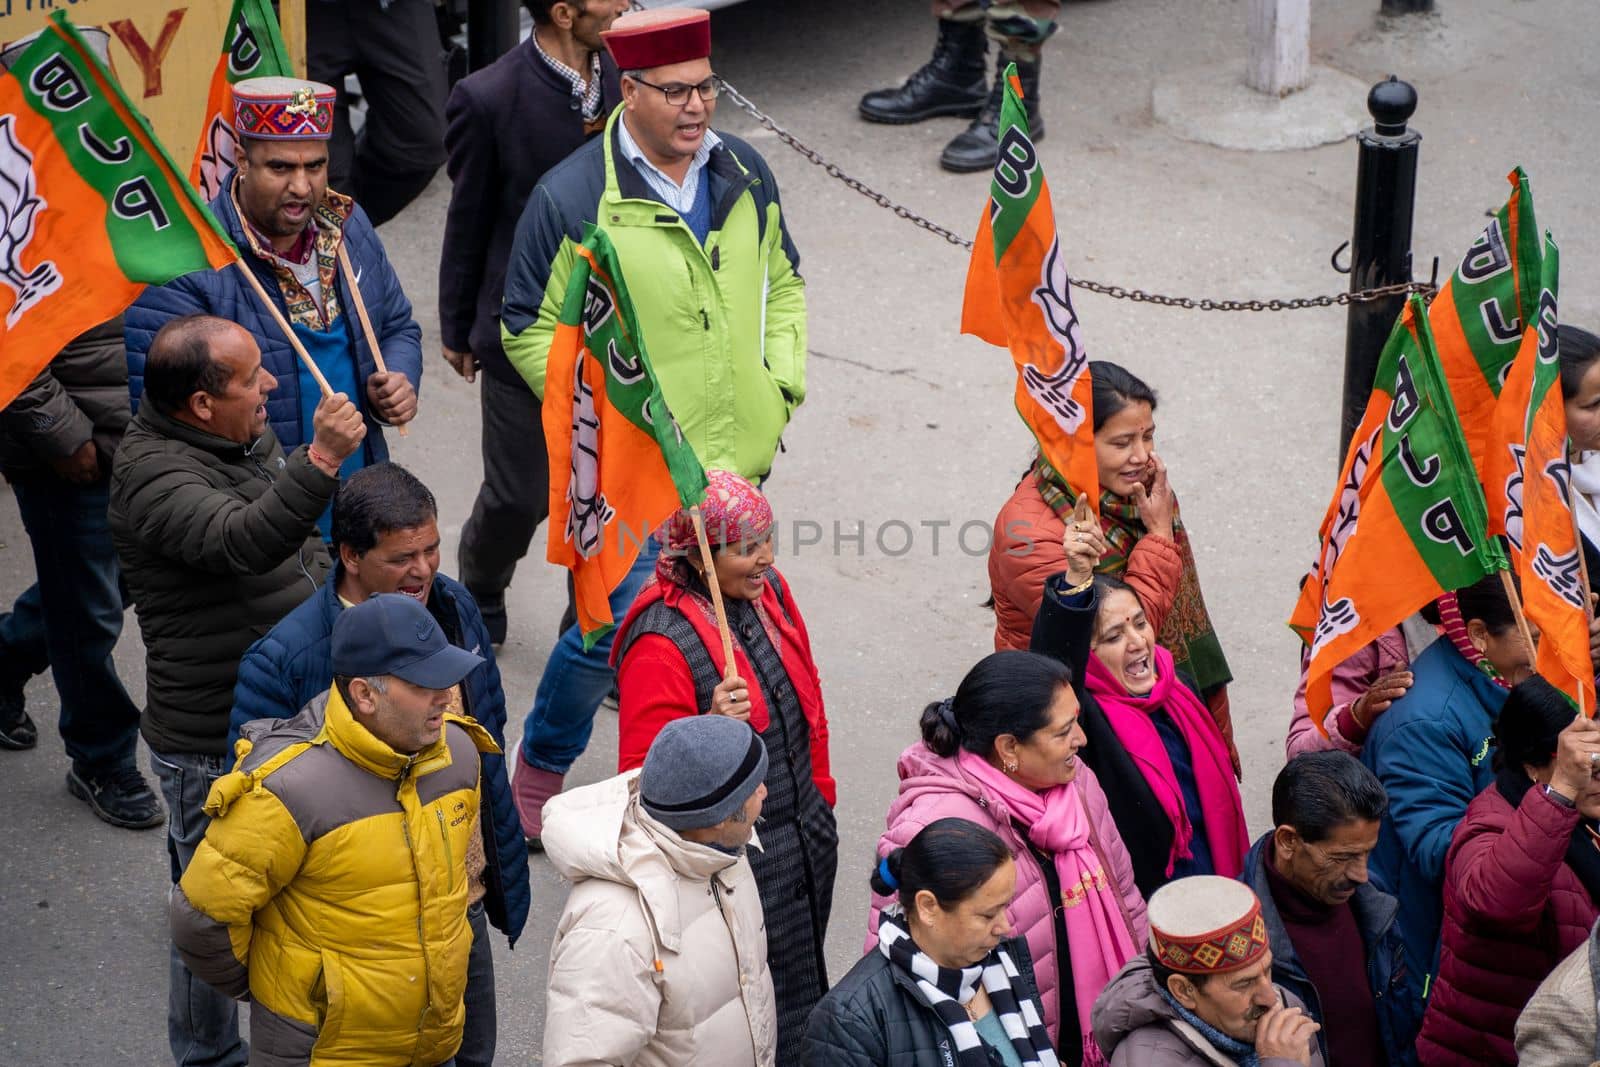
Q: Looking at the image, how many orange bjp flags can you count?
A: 7